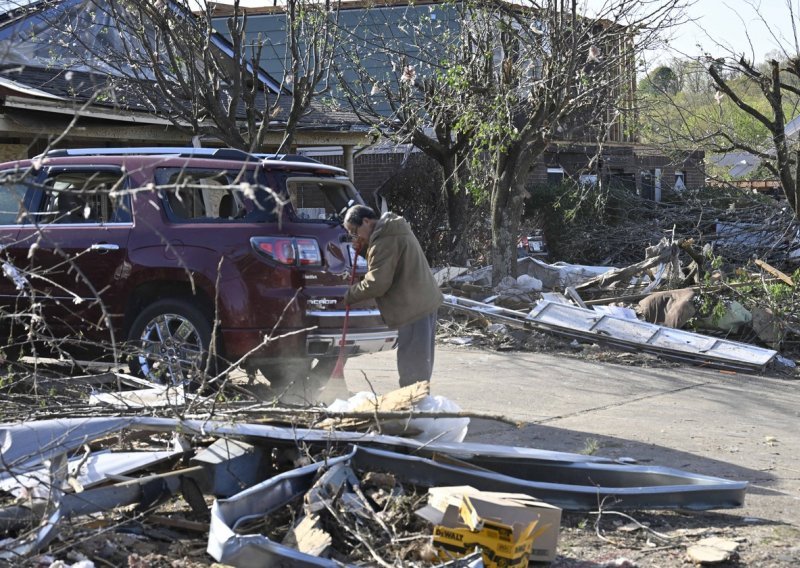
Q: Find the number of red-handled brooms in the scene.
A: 1